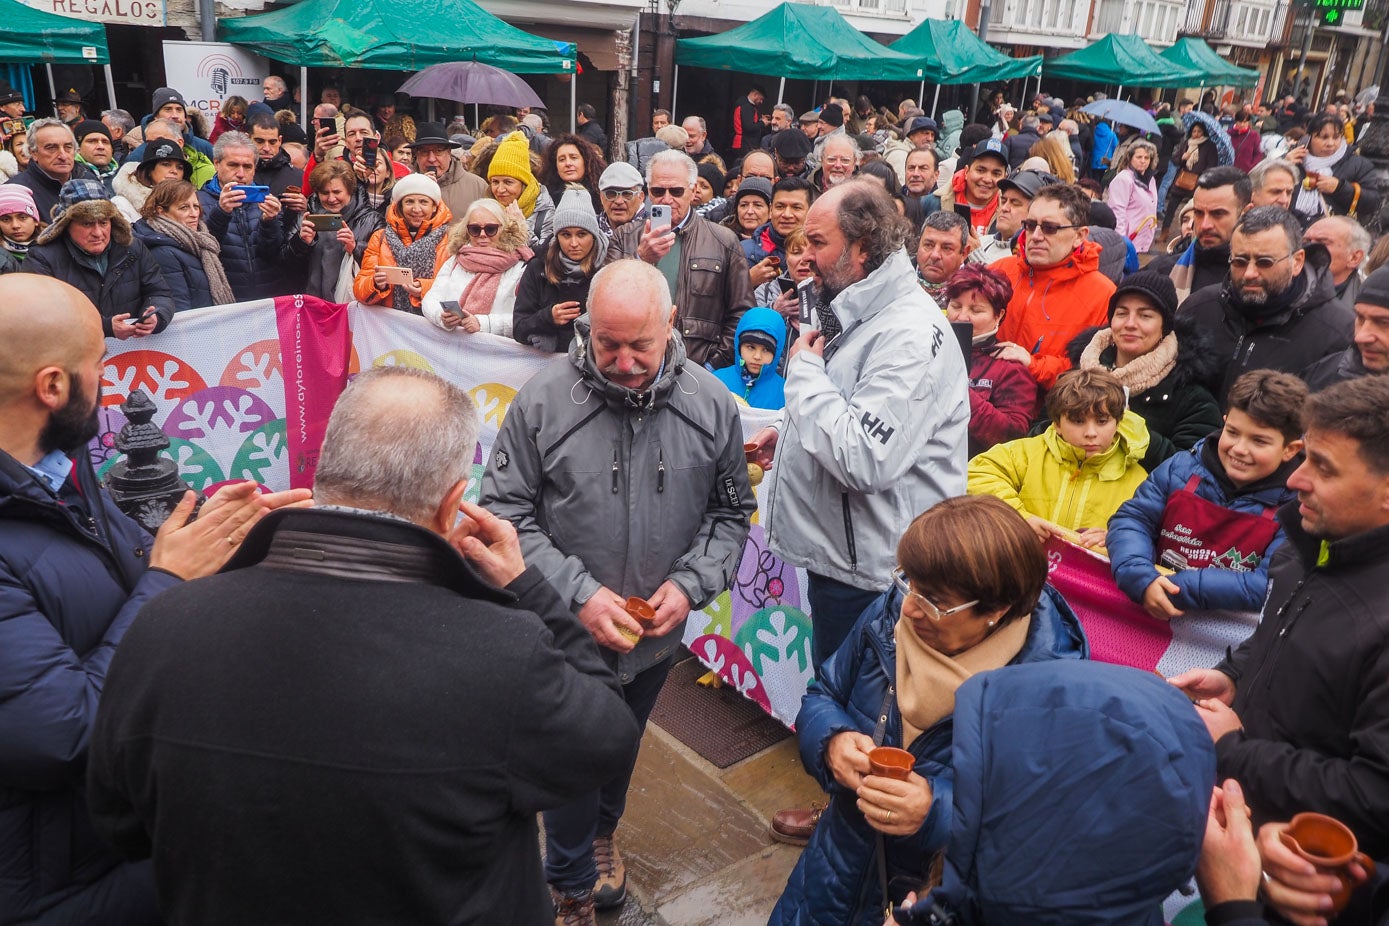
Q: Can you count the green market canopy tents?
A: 6